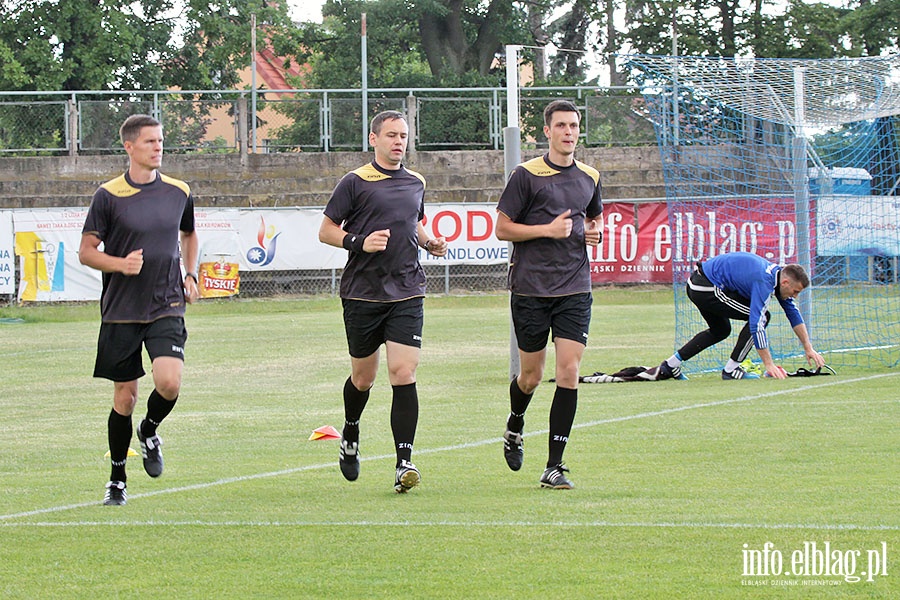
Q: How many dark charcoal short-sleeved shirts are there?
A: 3